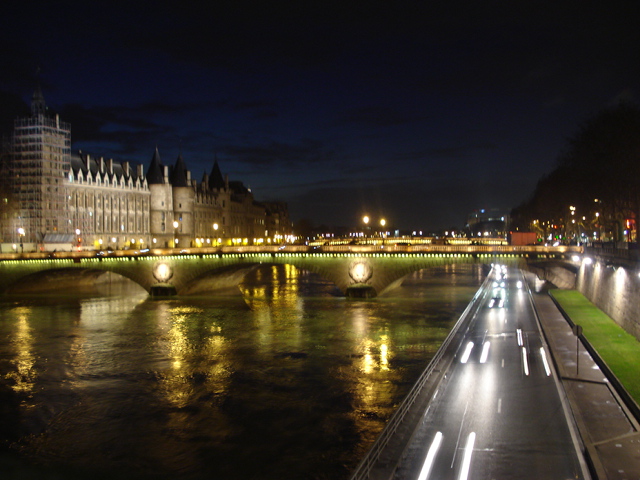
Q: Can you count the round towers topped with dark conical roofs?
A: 3